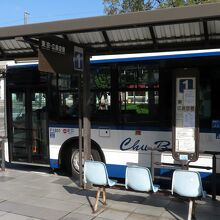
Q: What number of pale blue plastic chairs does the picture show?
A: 3